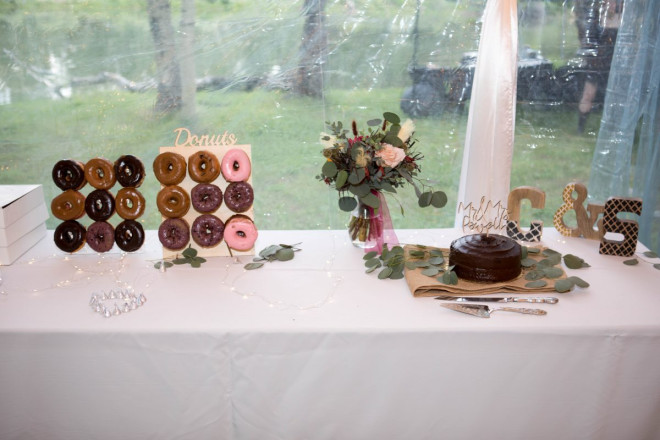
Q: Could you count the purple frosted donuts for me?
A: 5